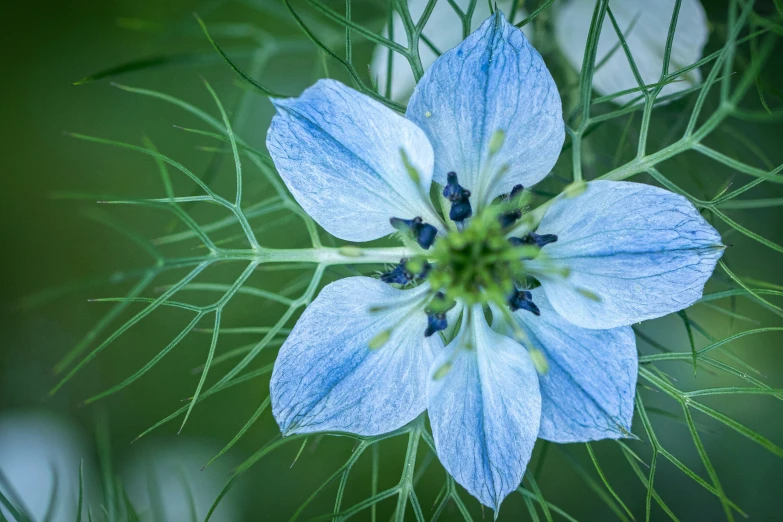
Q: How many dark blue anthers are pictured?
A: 7